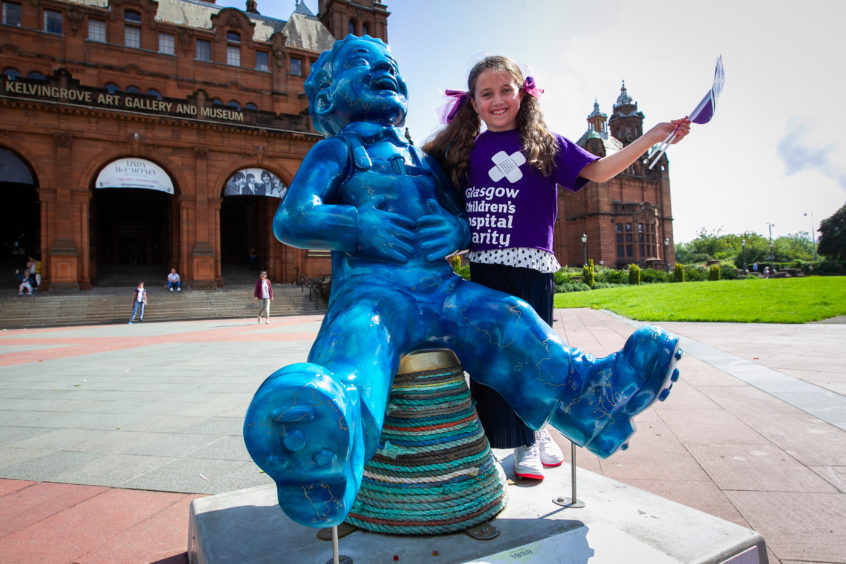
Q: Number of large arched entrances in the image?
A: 3